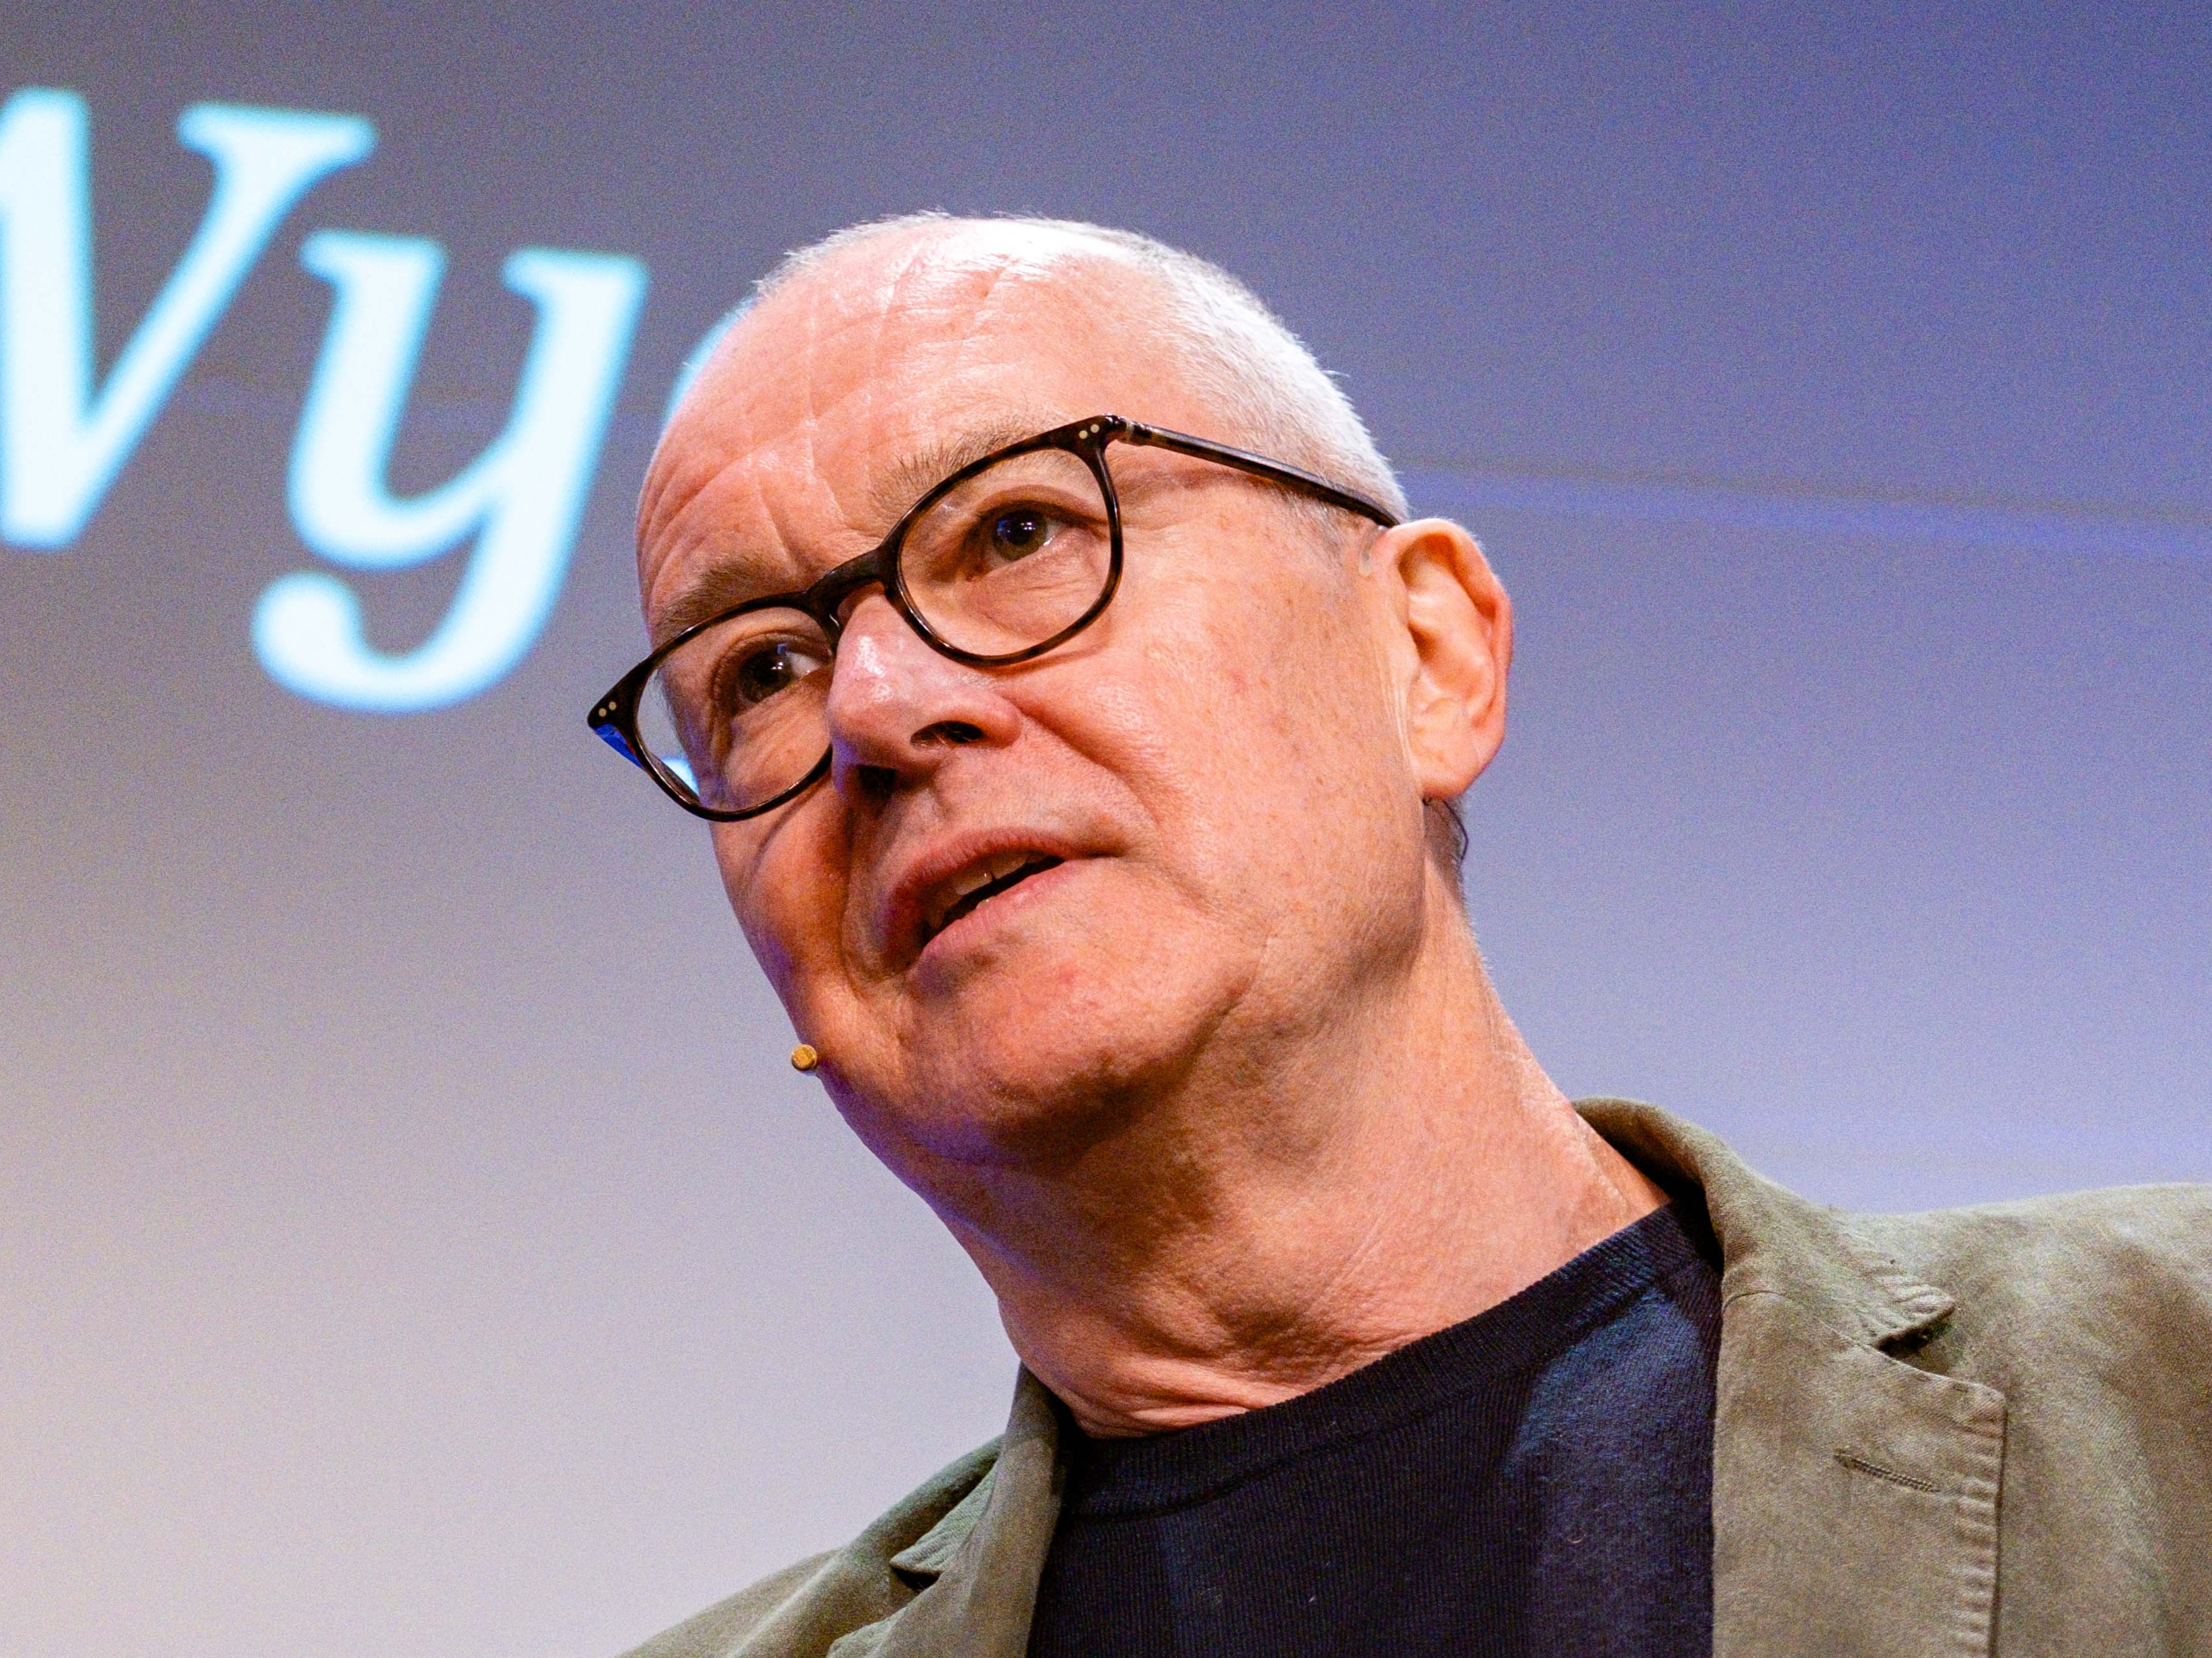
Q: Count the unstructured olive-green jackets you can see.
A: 1